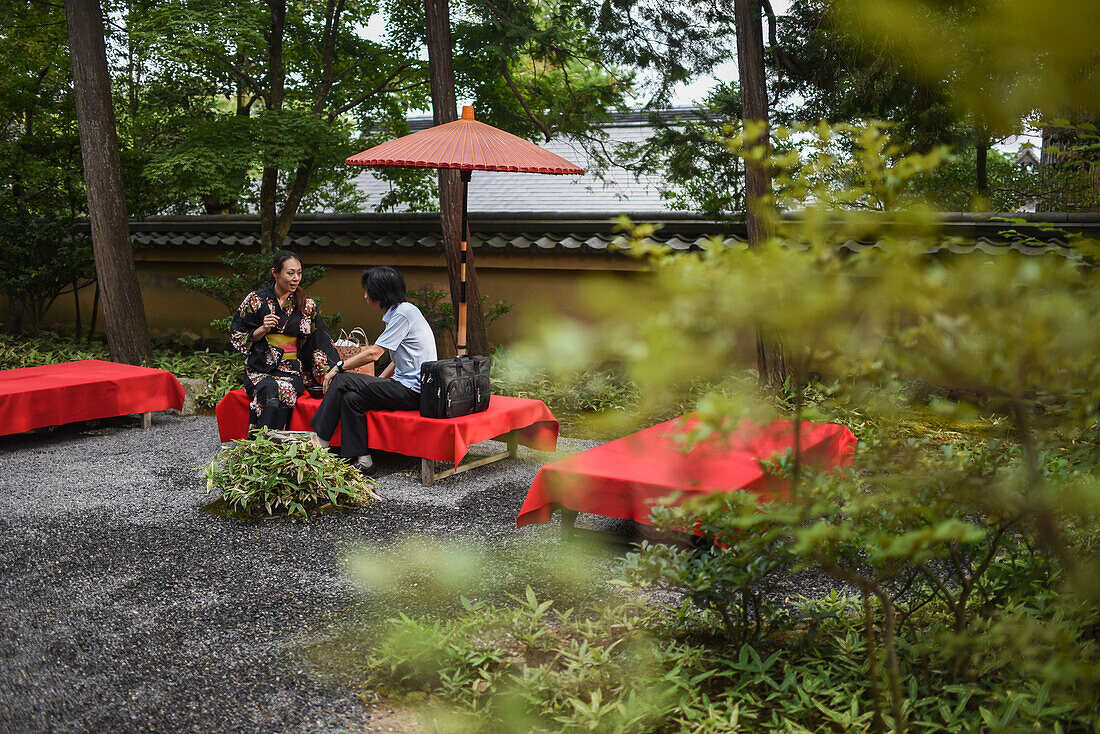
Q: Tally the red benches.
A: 3